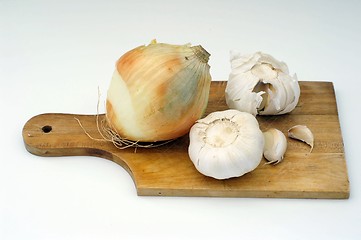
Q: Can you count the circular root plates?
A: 1